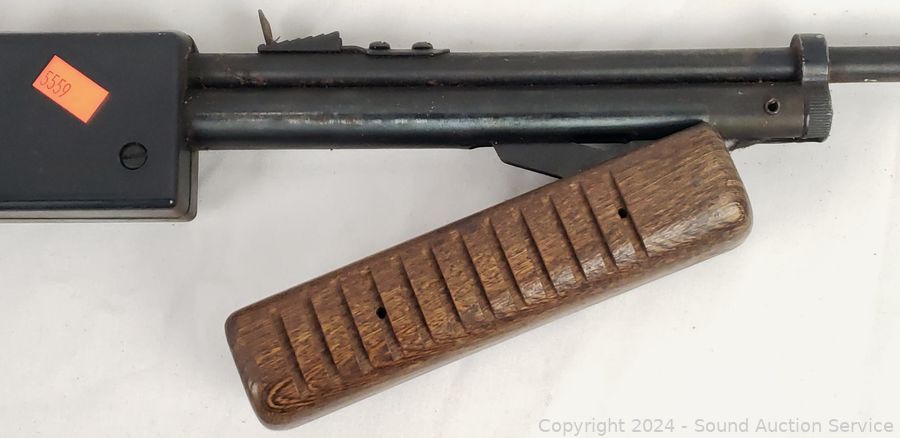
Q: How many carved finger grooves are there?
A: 12